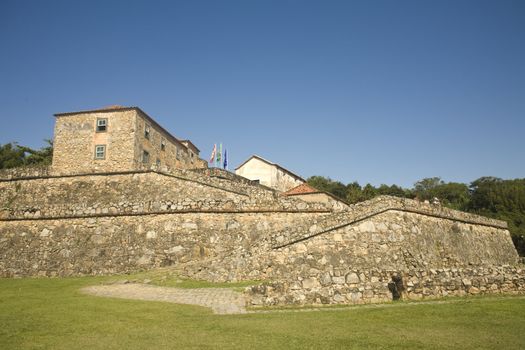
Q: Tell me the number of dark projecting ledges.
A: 3